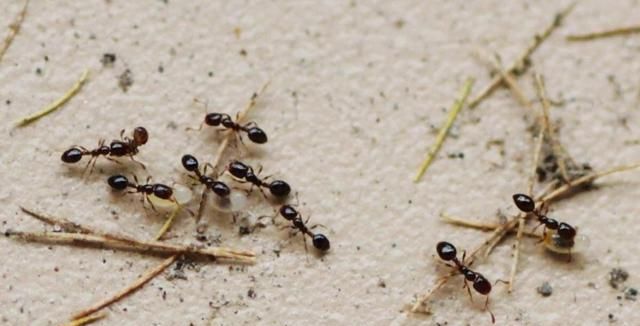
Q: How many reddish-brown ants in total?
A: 8